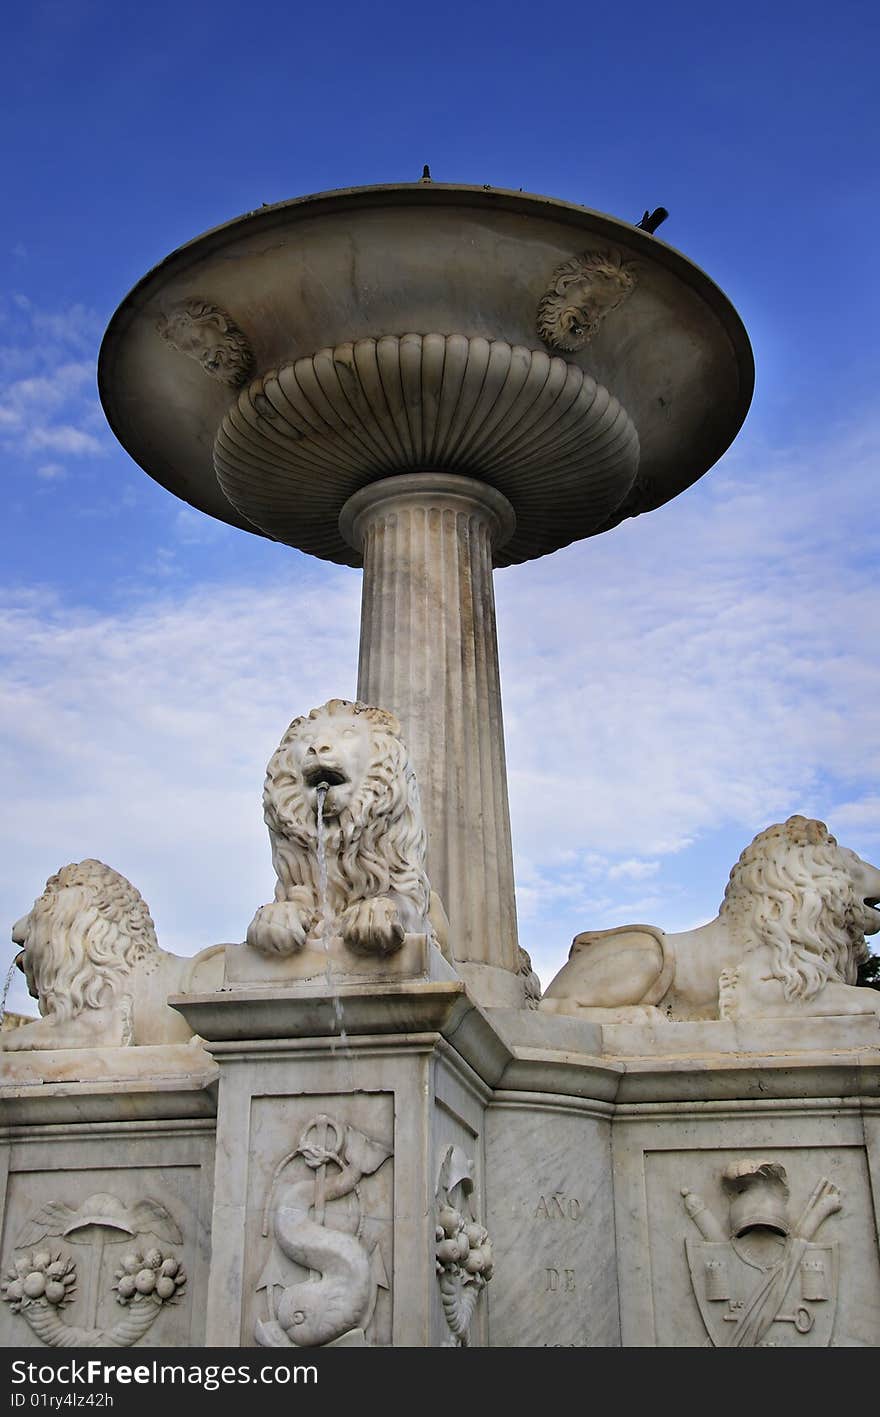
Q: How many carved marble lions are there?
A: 3